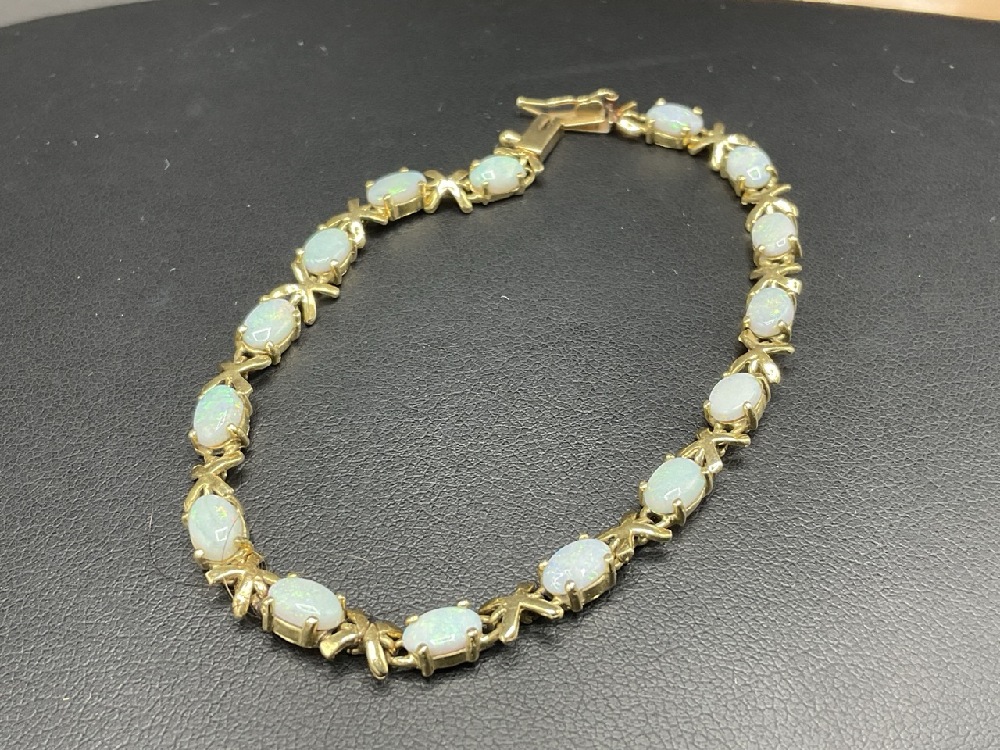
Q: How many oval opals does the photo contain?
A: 15